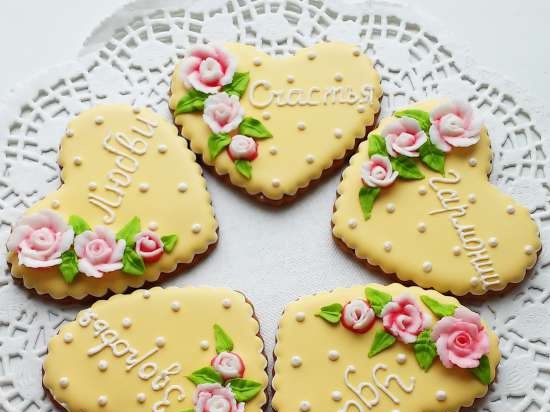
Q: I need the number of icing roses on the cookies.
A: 14